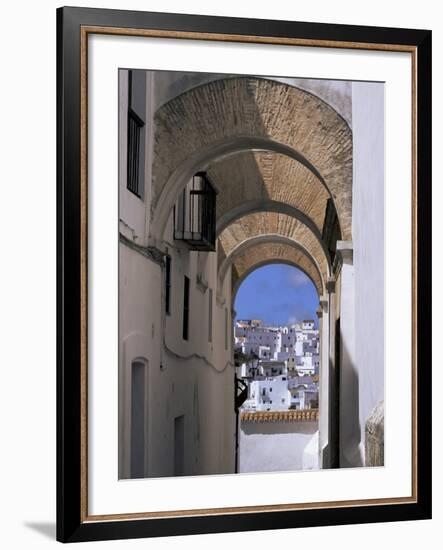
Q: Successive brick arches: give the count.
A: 4